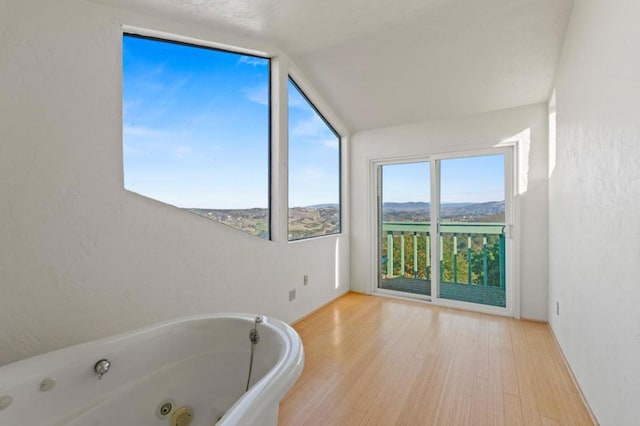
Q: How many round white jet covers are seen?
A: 2